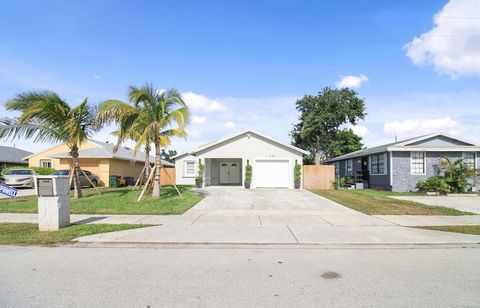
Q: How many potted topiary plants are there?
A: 3